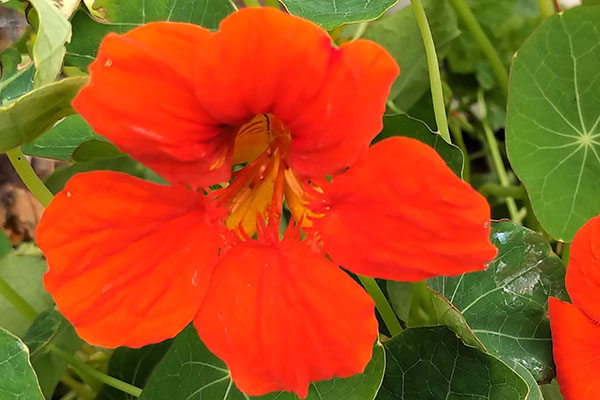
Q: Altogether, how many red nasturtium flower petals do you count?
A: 7